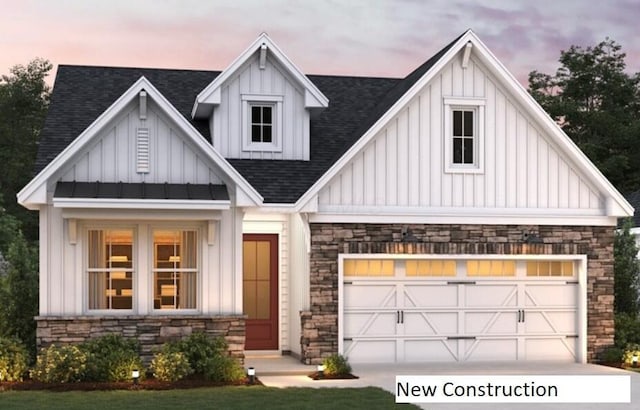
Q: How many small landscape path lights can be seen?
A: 4